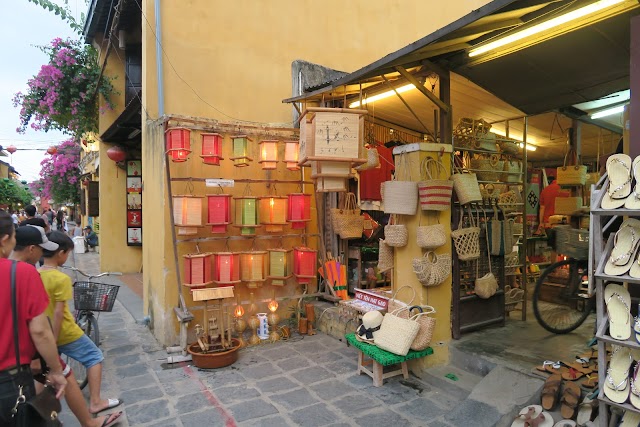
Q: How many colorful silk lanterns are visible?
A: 15